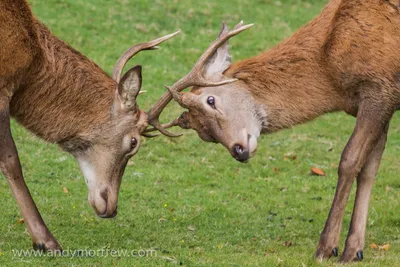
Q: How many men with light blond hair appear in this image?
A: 0